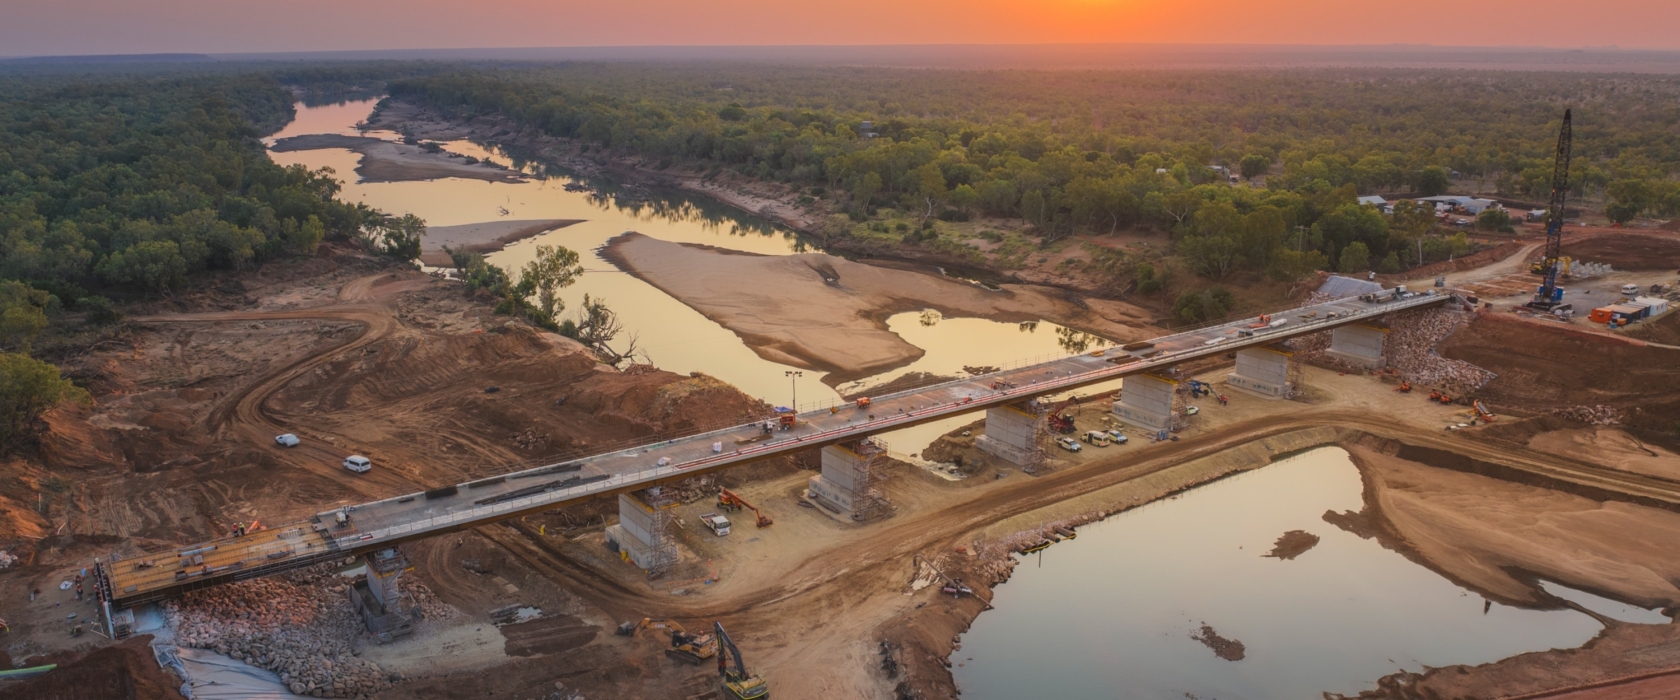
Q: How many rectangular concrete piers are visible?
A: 7